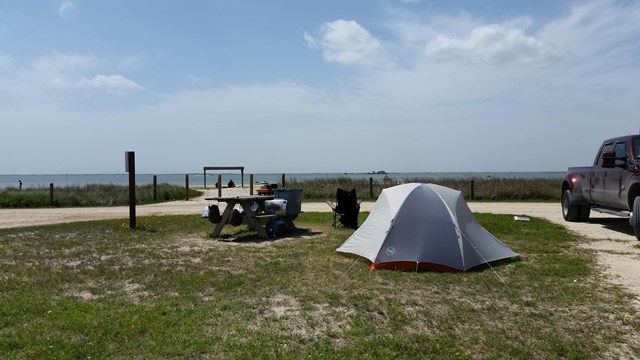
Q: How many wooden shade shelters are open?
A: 1